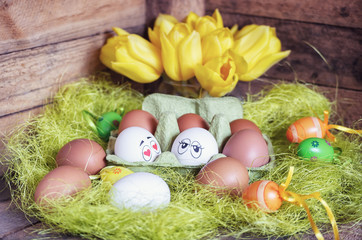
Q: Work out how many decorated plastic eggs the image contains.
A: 5